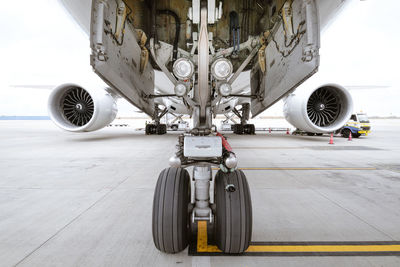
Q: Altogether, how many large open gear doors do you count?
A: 2